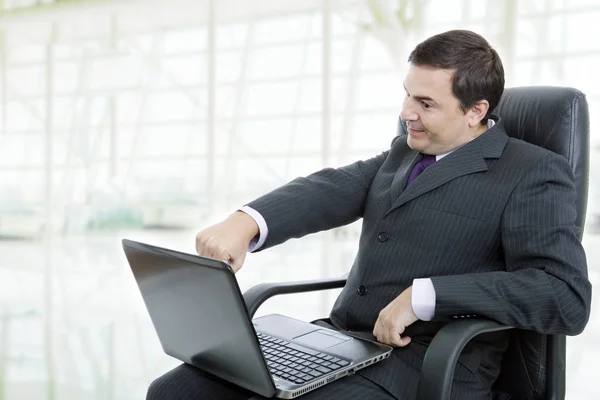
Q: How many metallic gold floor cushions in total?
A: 0